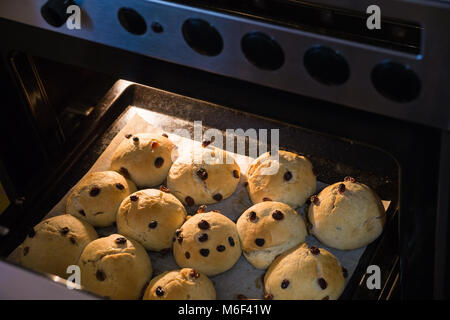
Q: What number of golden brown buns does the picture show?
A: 12